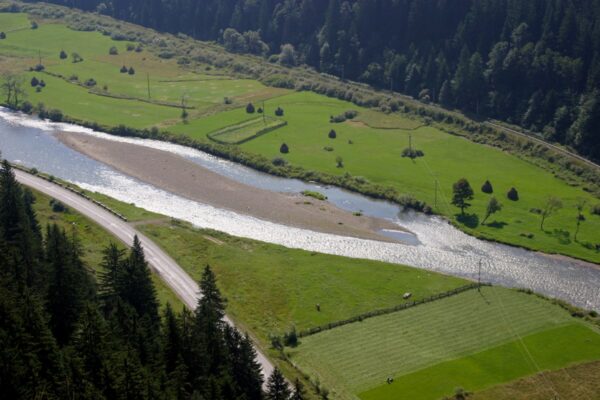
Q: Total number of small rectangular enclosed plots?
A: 1